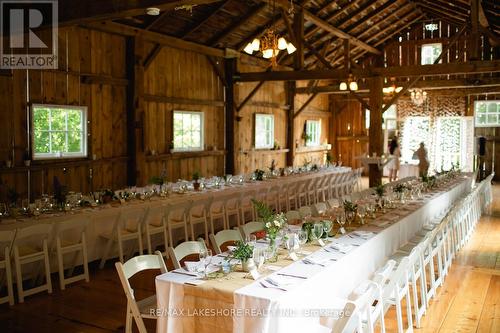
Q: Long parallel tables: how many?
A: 2